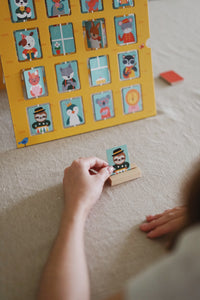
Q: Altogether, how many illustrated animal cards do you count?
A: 15